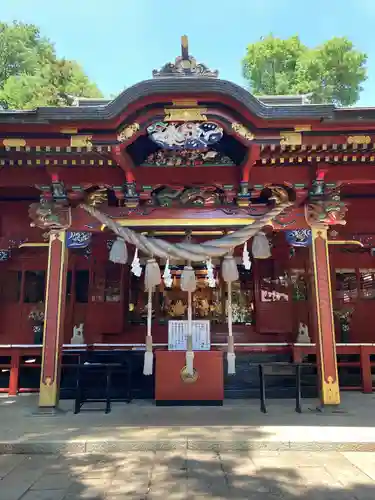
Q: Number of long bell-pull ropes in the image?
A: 3